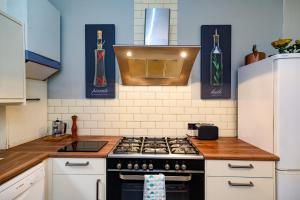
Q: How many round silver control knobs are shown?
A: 8